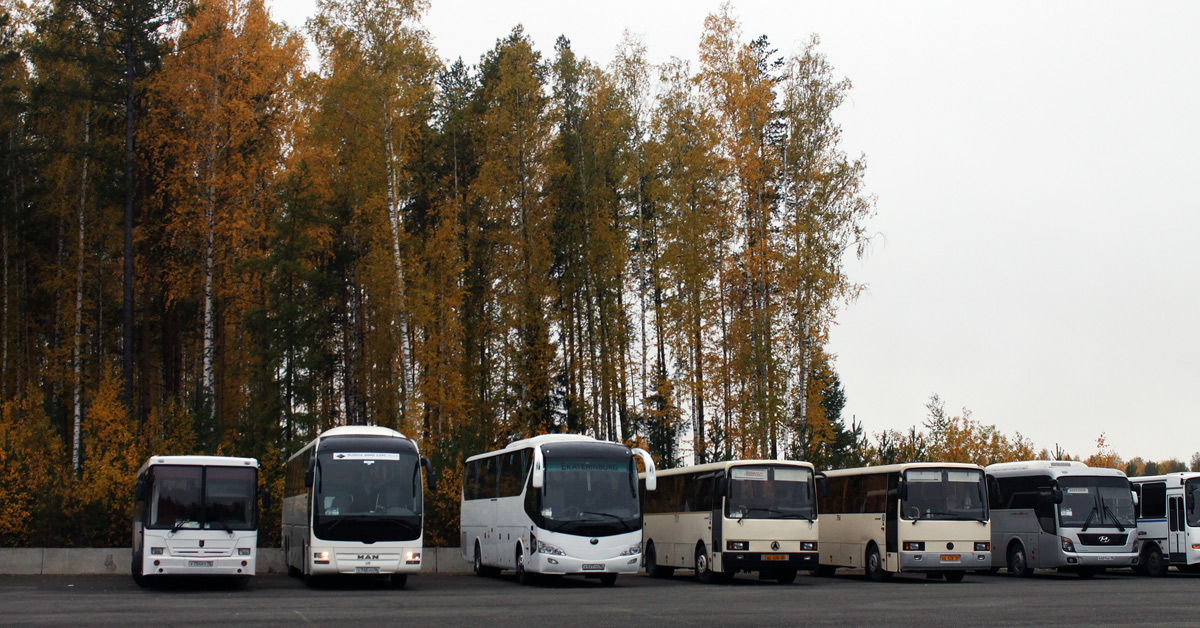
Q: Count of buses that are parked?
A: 7